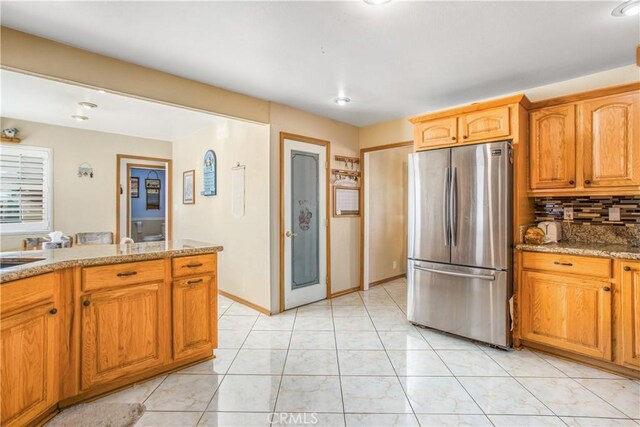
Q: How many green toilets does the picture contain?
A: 0